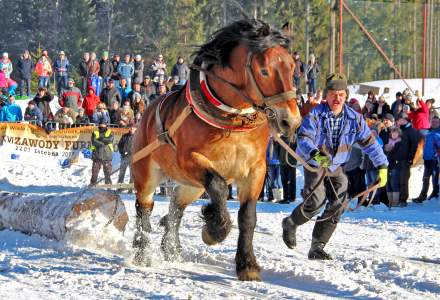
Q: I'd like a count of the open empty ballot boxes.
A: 0